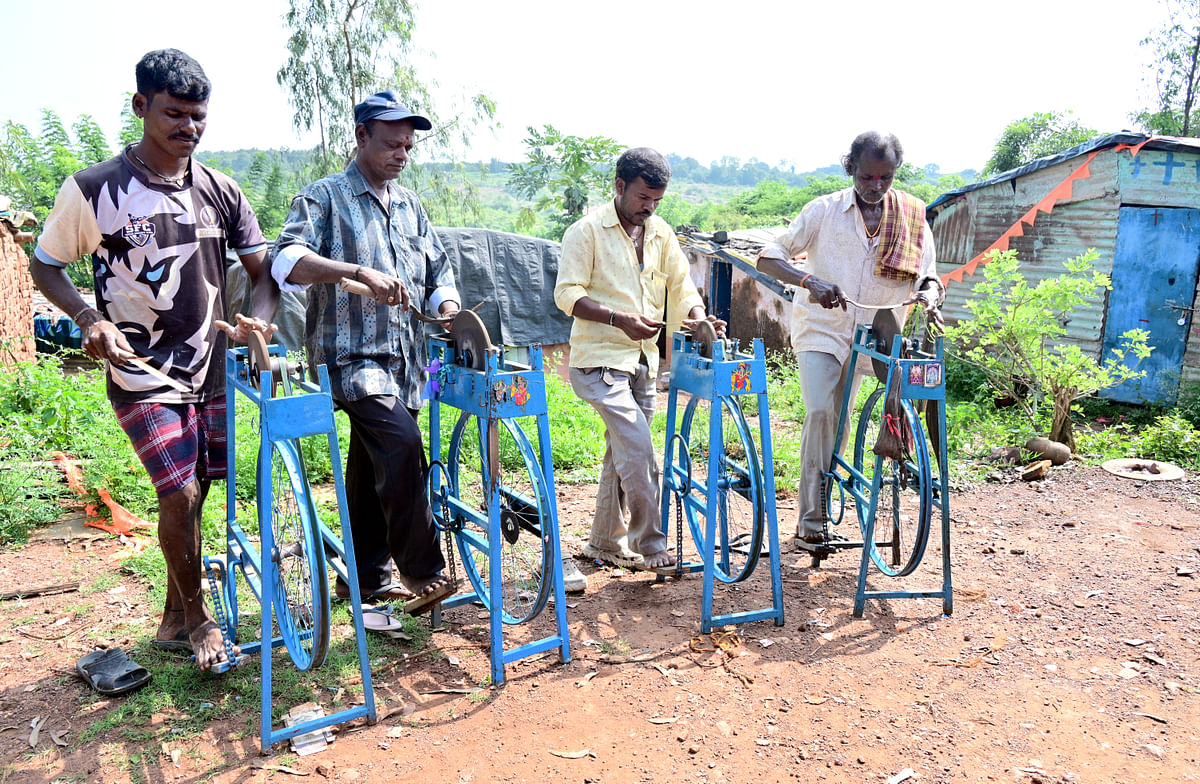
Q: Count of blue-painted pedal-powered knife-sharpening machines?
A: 4